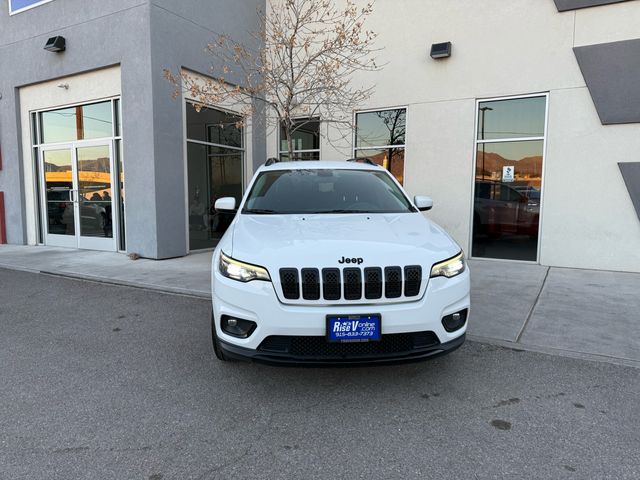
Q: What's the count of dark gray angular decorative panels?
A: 3